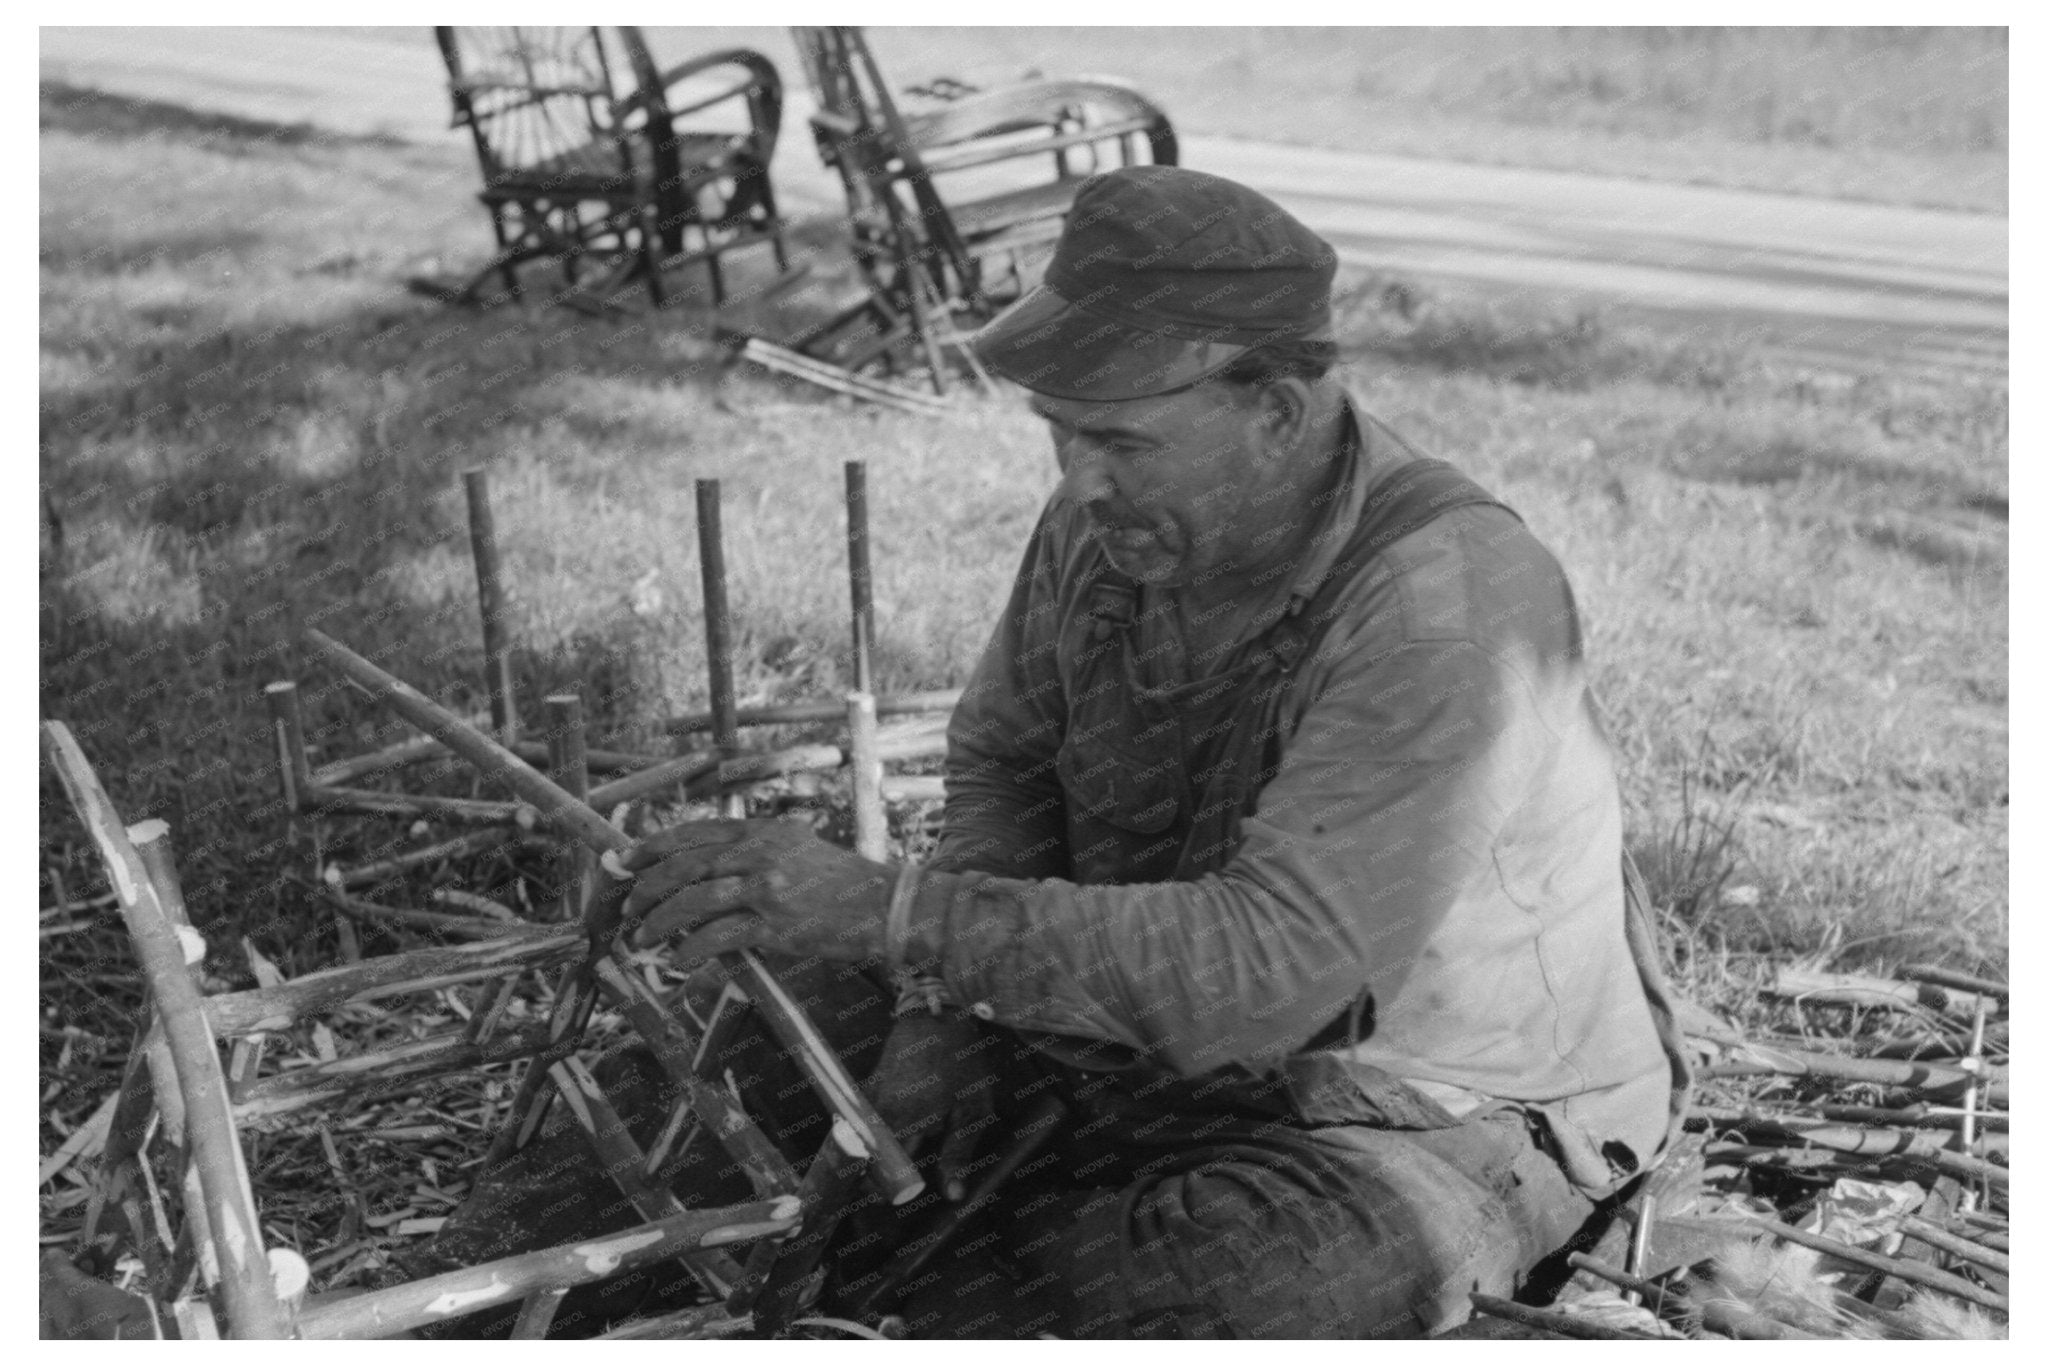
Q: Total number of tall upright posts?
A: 3